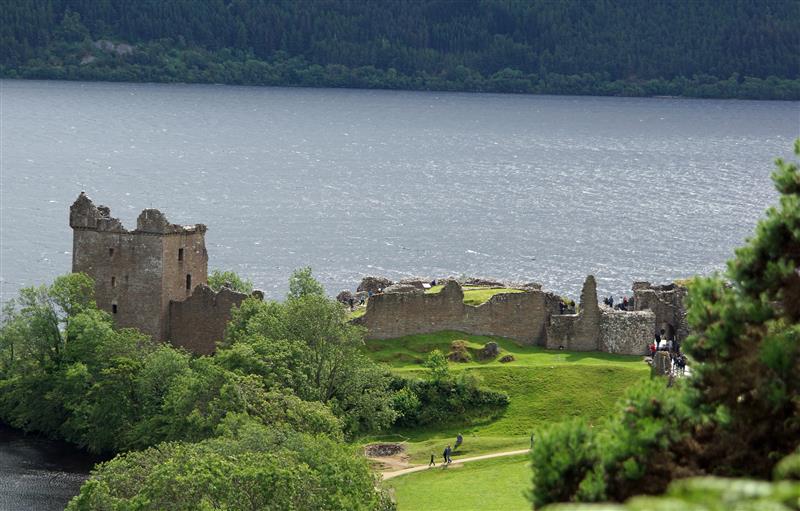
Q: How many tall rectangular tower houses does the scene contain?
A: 1